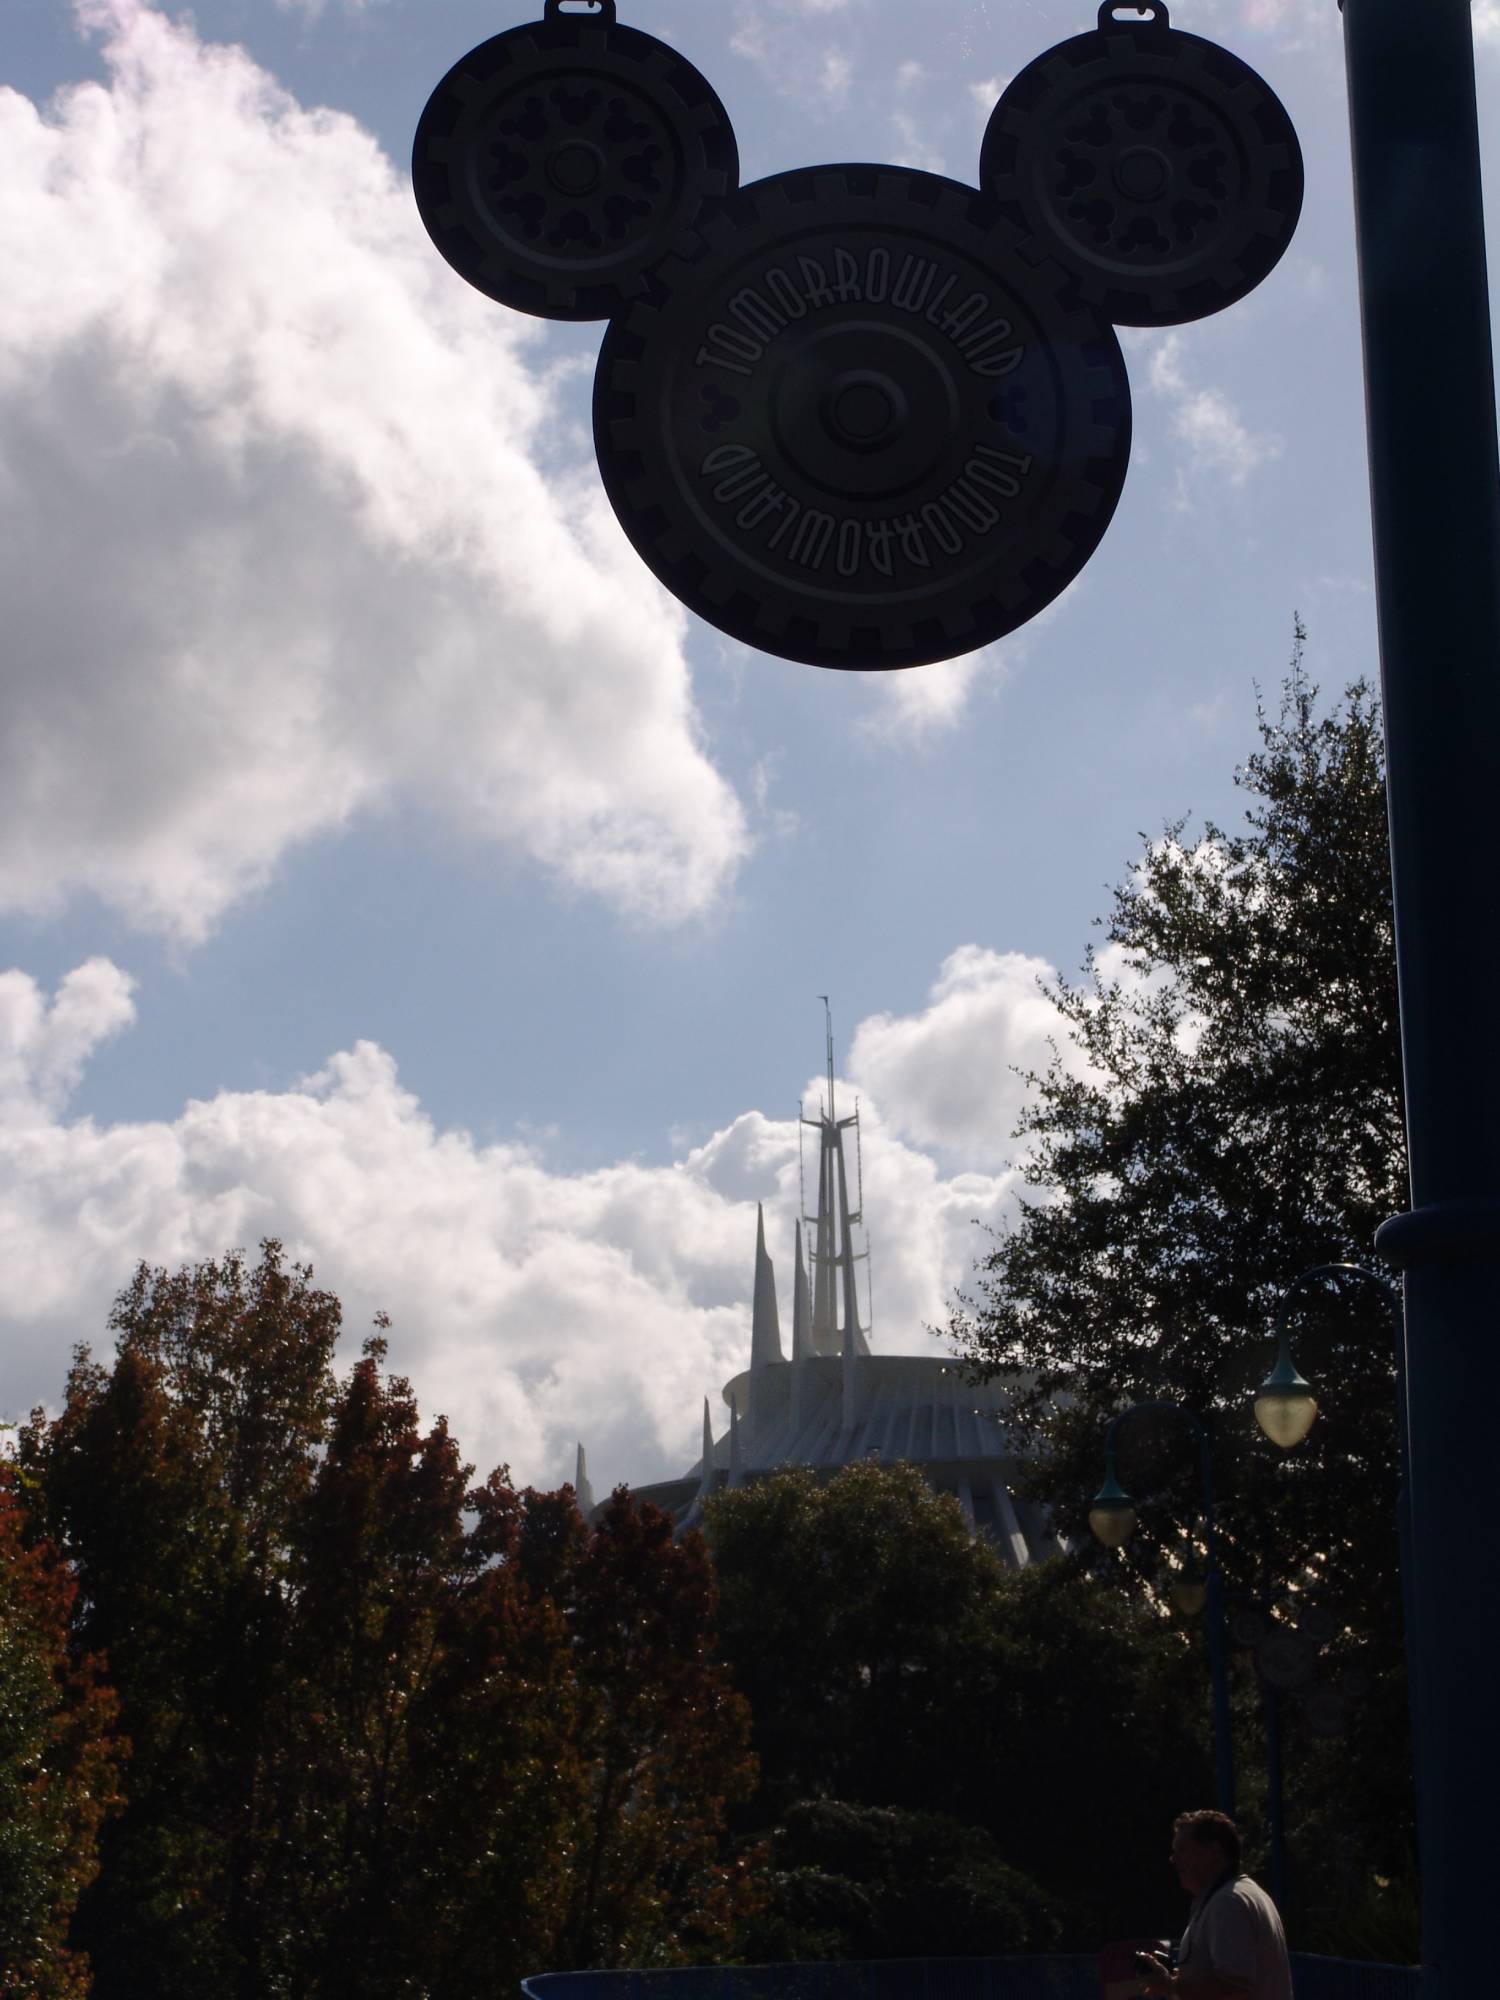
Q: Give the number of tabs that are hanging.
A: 2